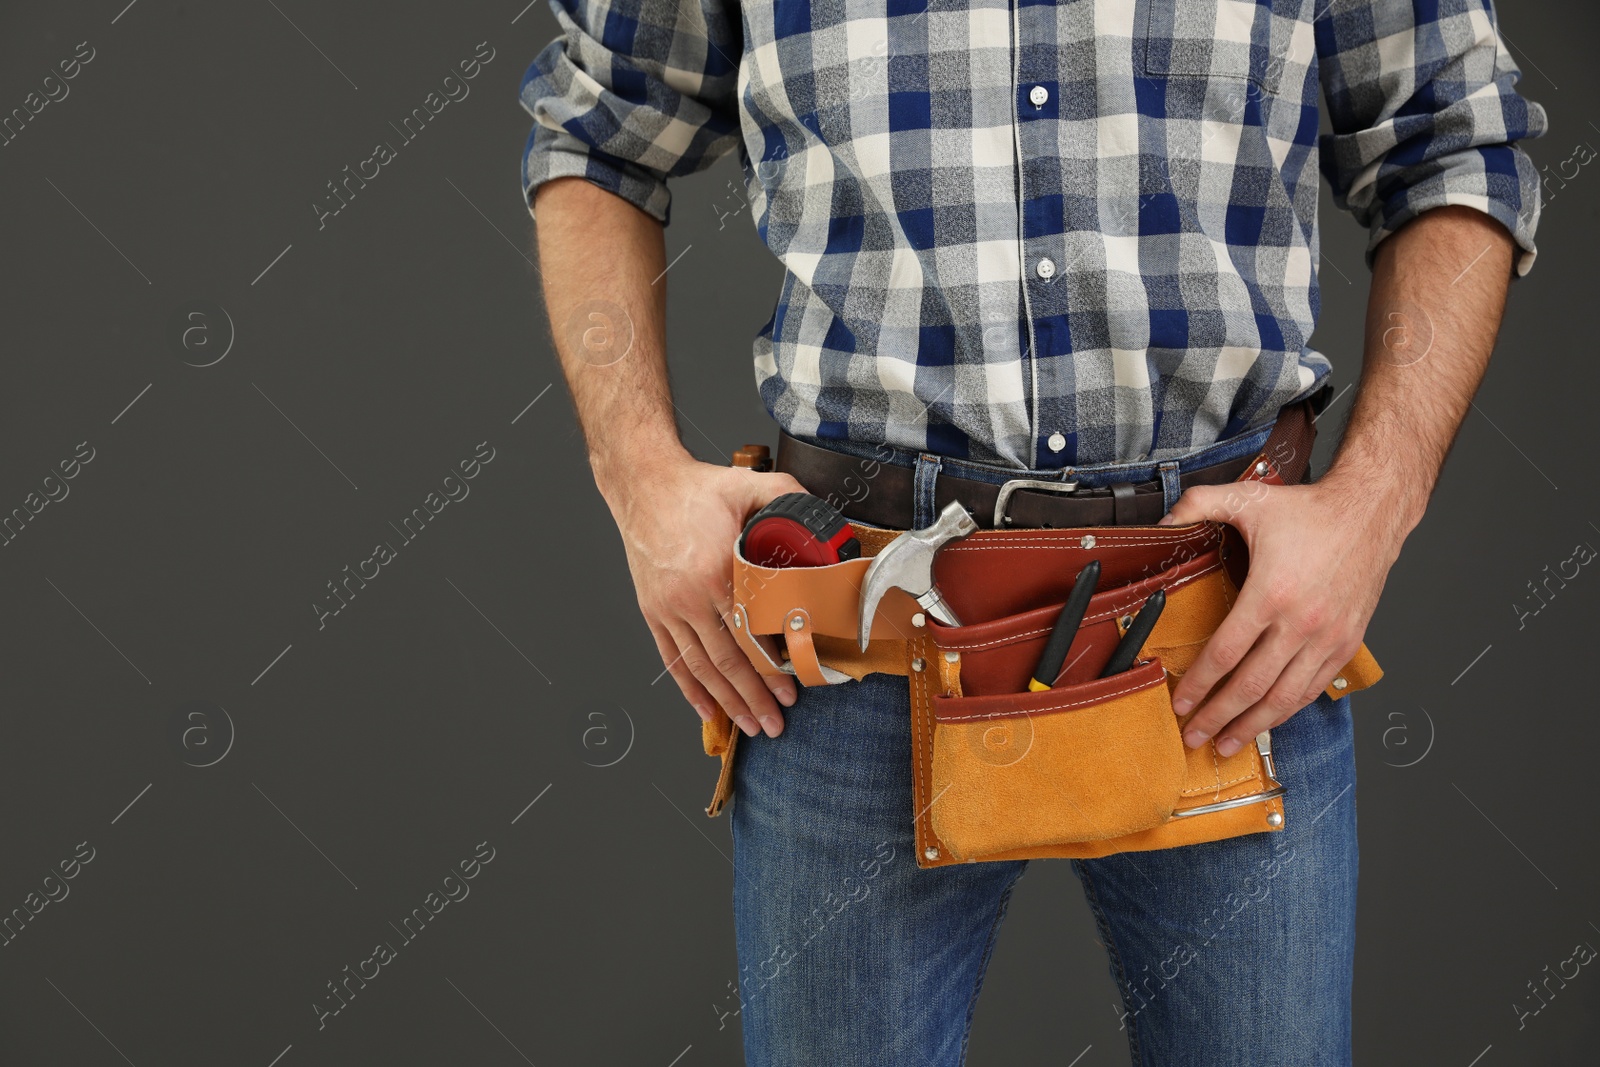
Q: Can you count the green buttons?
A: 0